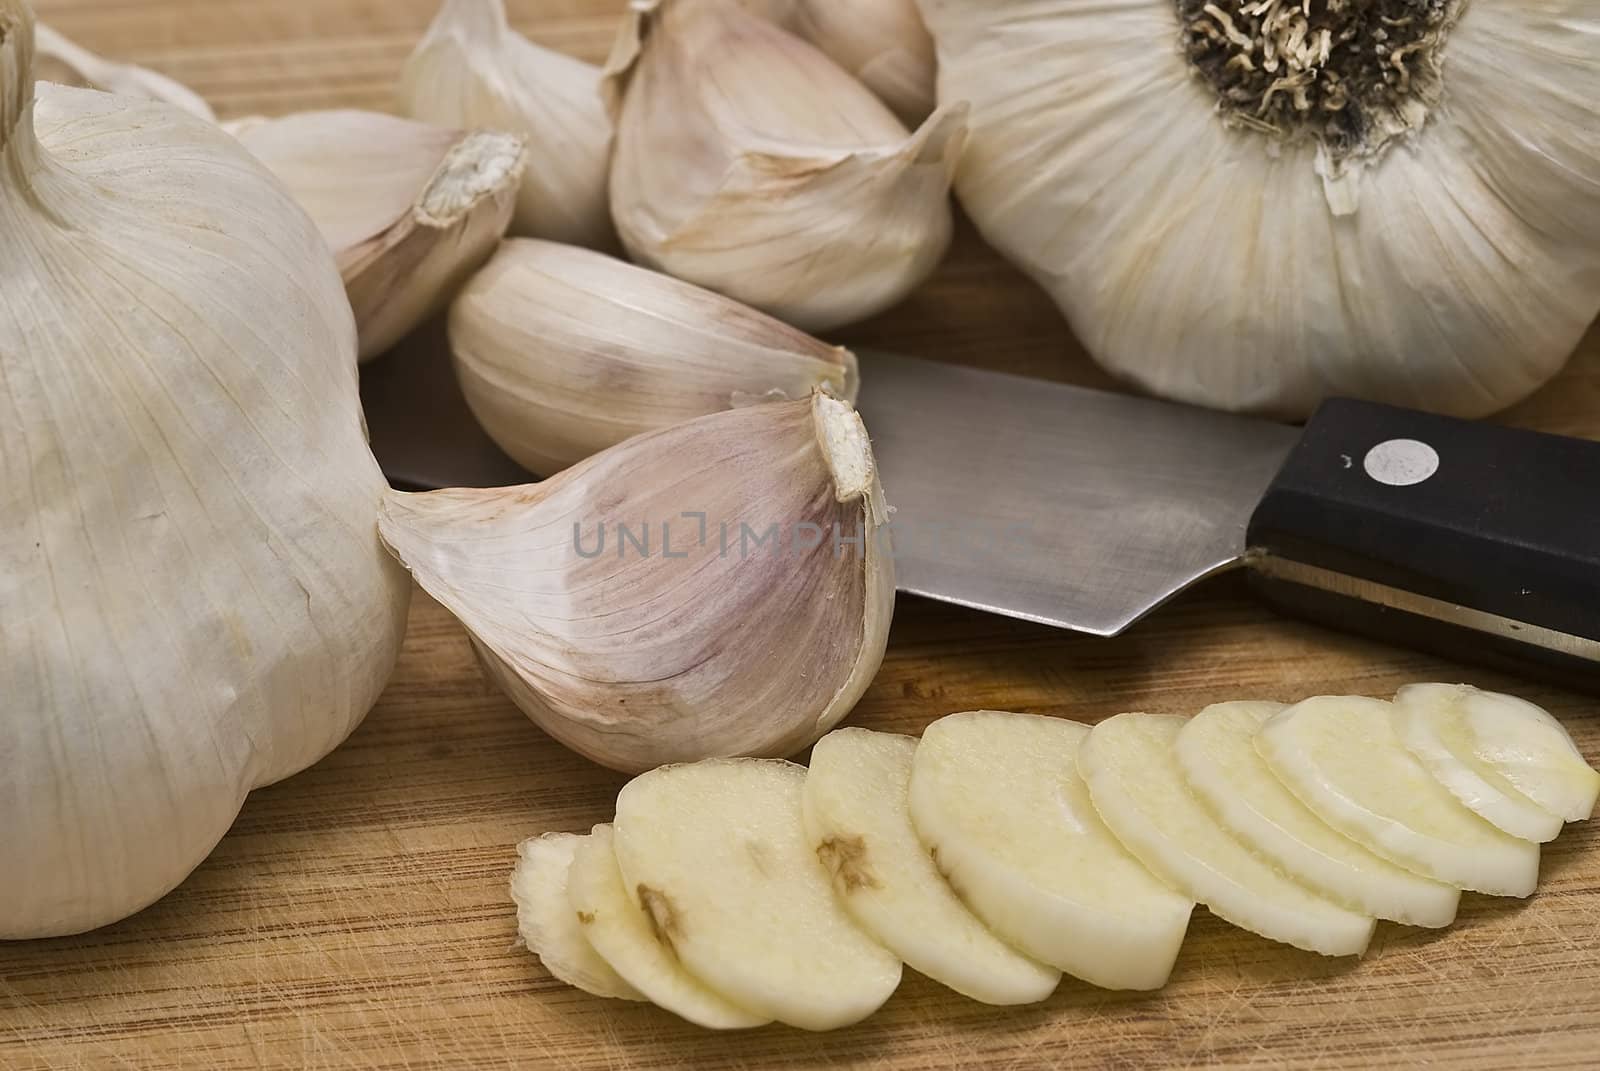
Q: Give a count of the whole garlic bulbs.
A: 2